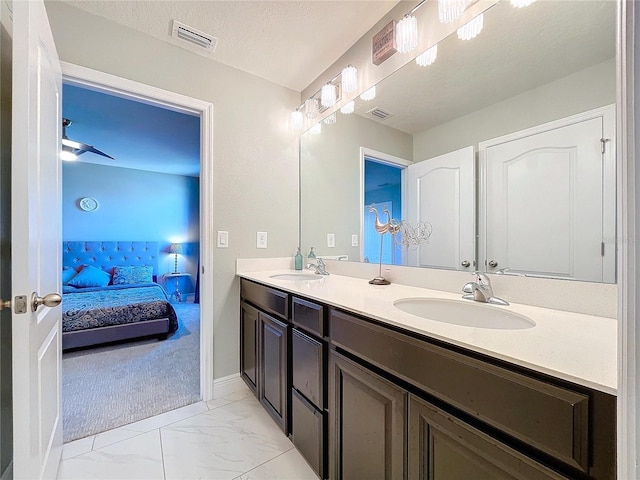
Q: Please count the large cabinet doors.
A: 4